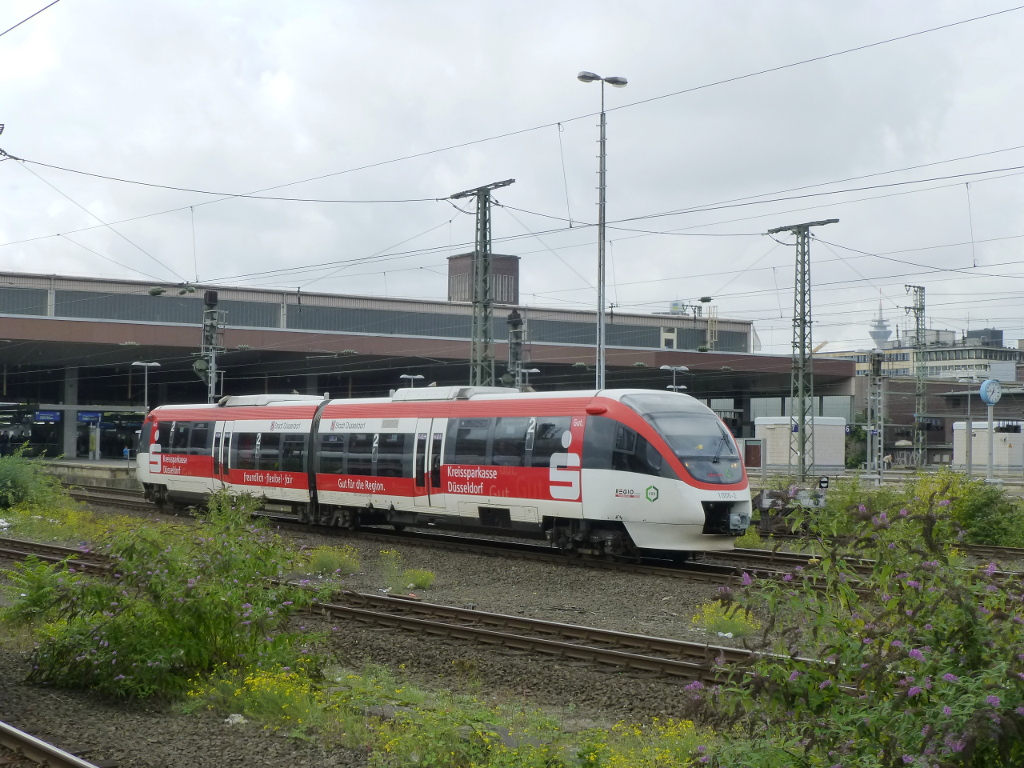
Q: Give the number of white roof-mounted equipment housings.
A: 2